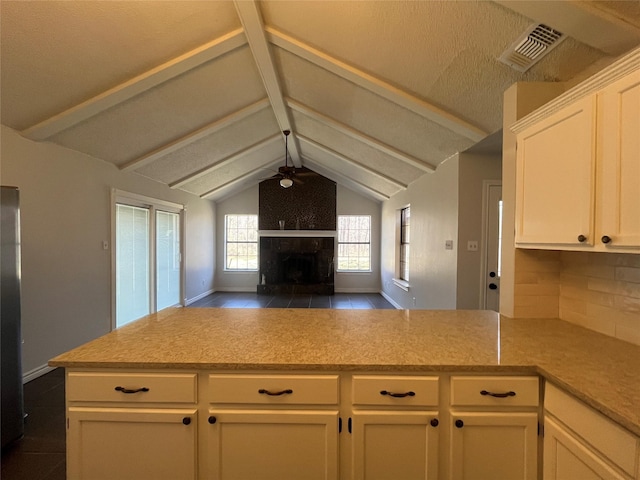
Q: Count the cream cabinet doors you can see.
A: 7